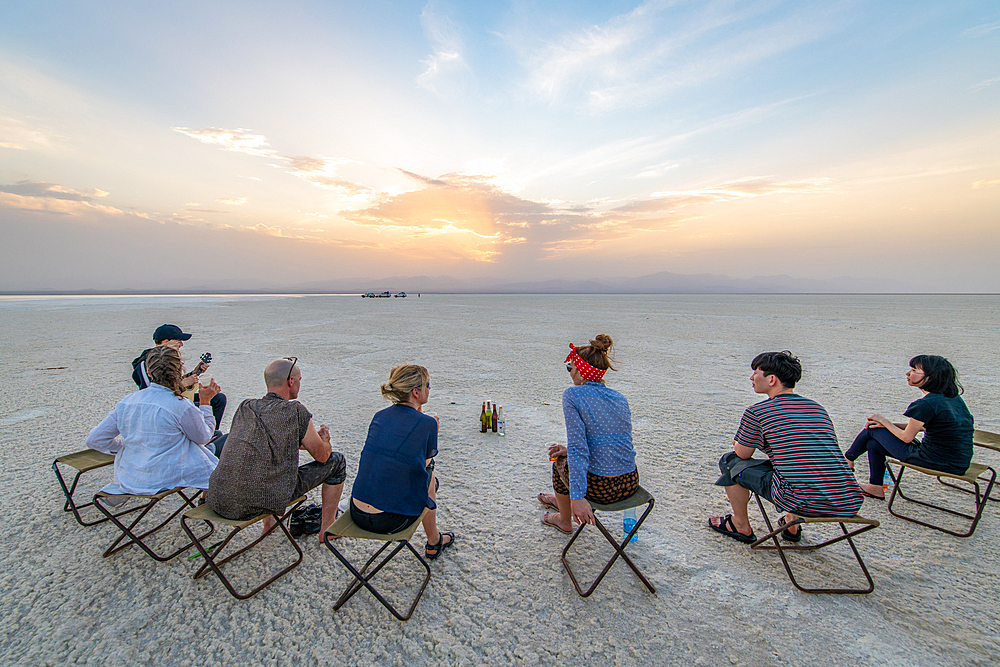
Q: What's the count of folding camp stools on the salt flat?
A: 8